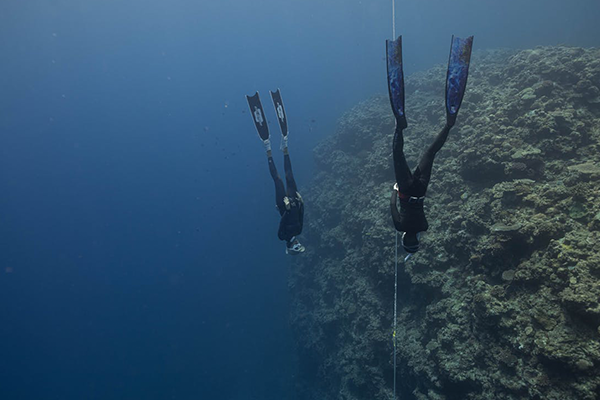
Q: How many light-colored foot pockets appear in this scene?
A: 2